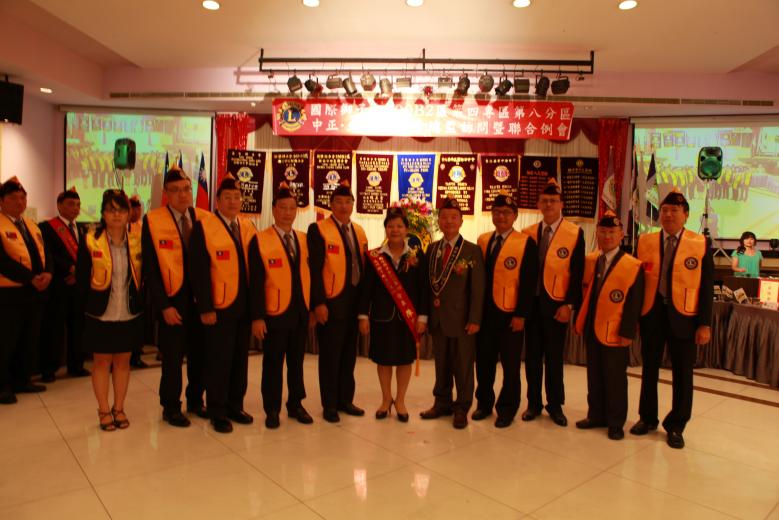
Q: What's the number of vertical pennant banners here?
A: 9